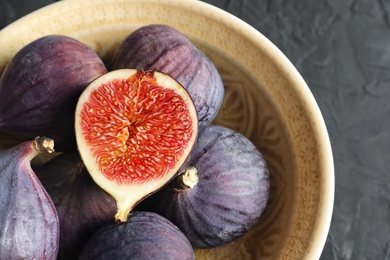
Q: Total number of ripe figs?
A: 7